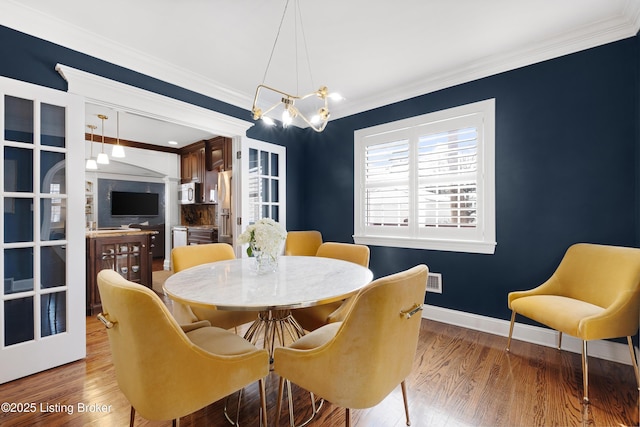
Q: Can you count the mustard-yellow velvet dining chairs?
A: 6